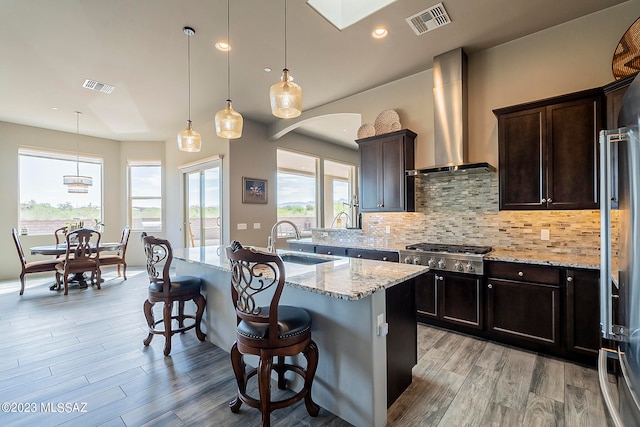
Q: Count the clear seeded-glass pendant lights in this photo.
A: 3